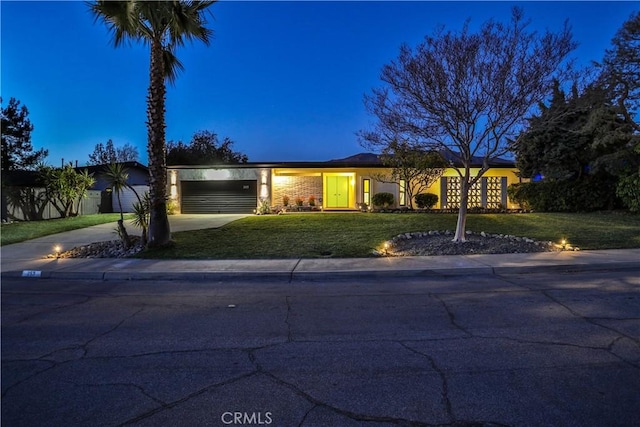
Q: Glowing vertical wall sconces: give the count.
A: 2